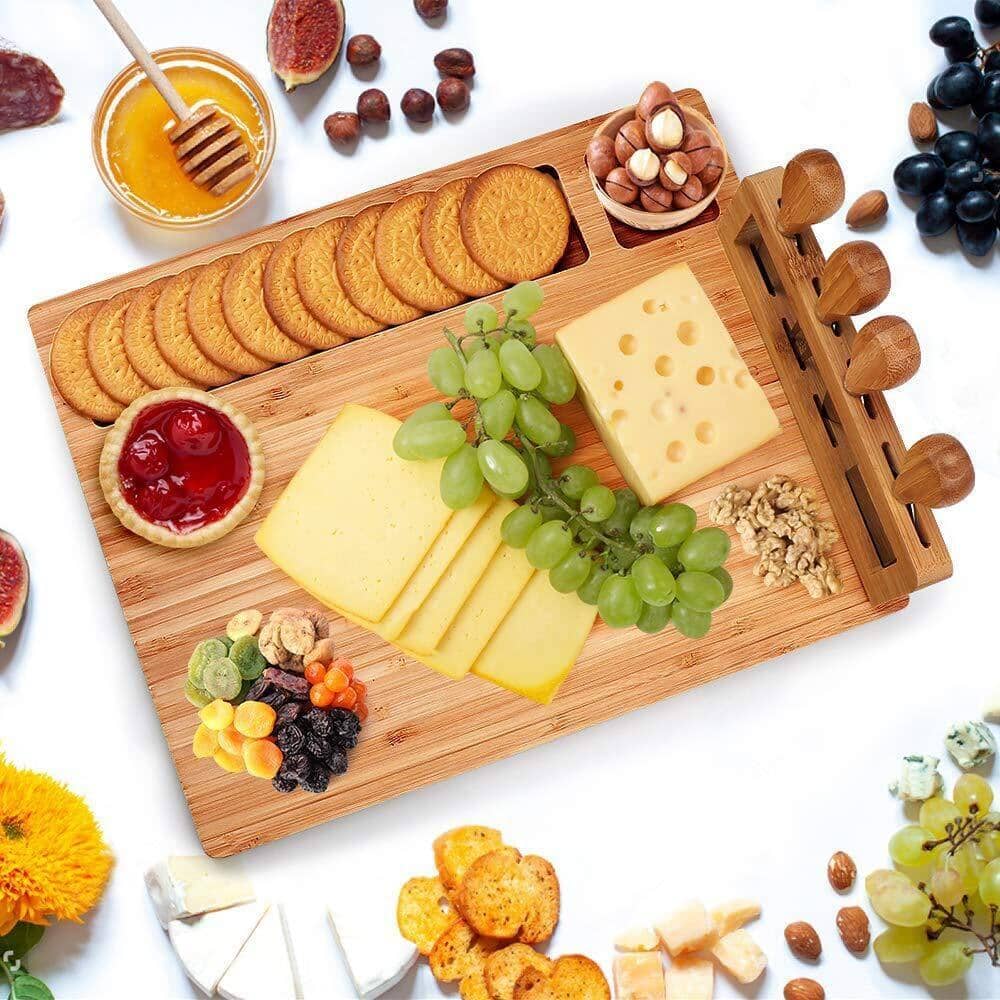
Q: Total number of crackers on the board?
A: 12